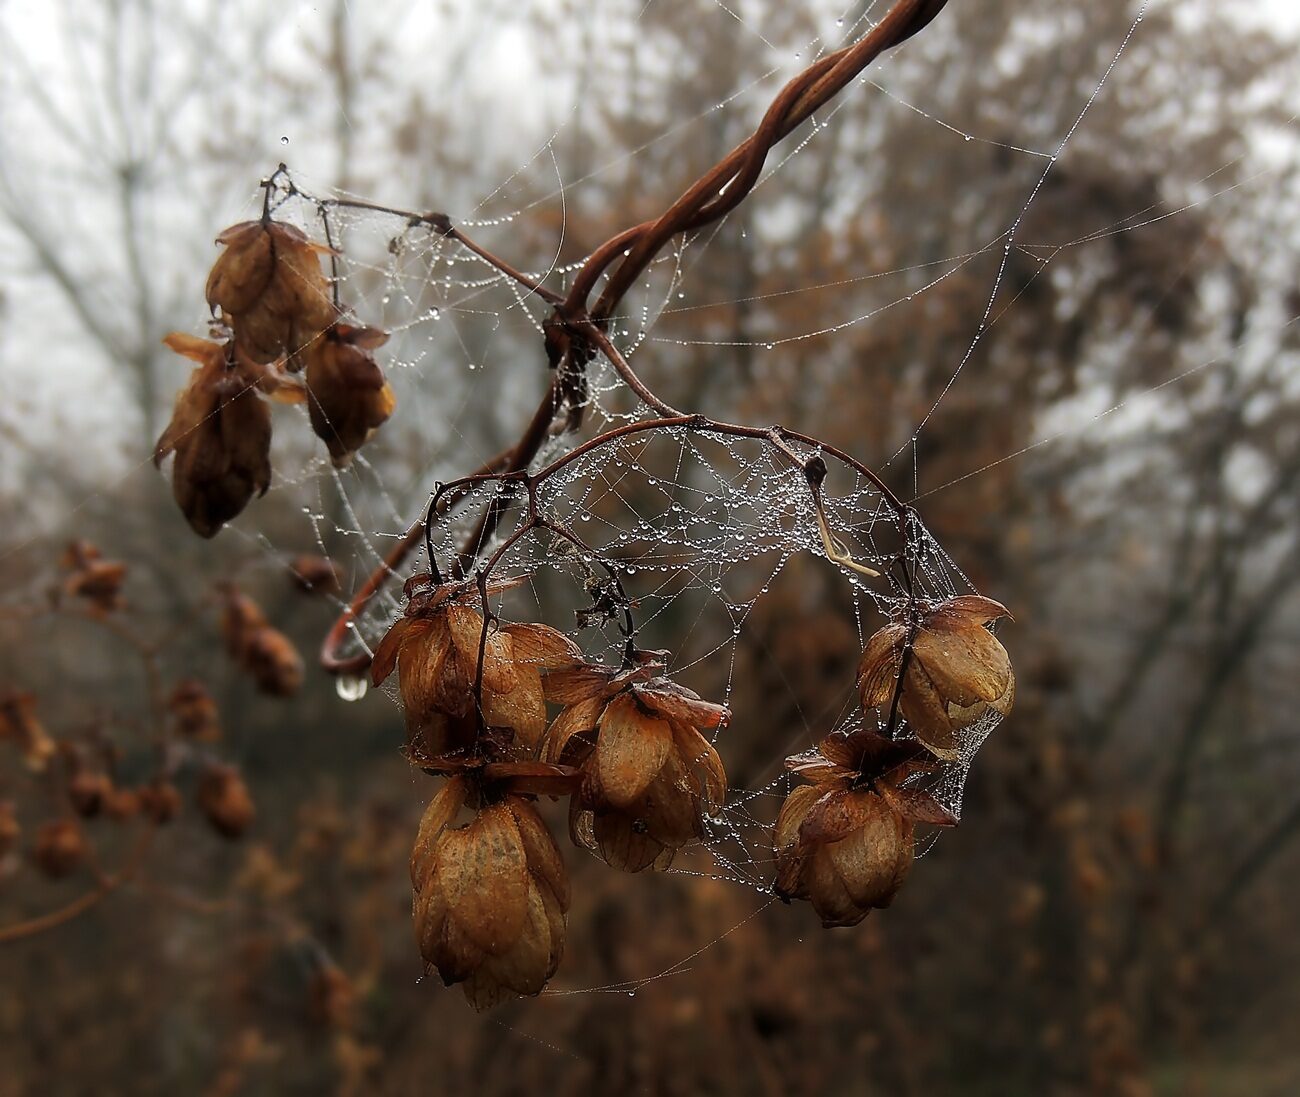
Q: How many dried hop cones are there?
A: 8